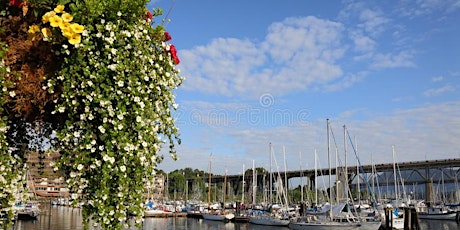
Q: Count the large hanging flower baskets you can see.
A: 1